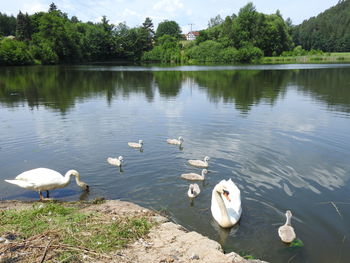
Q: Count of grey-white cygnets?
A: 7